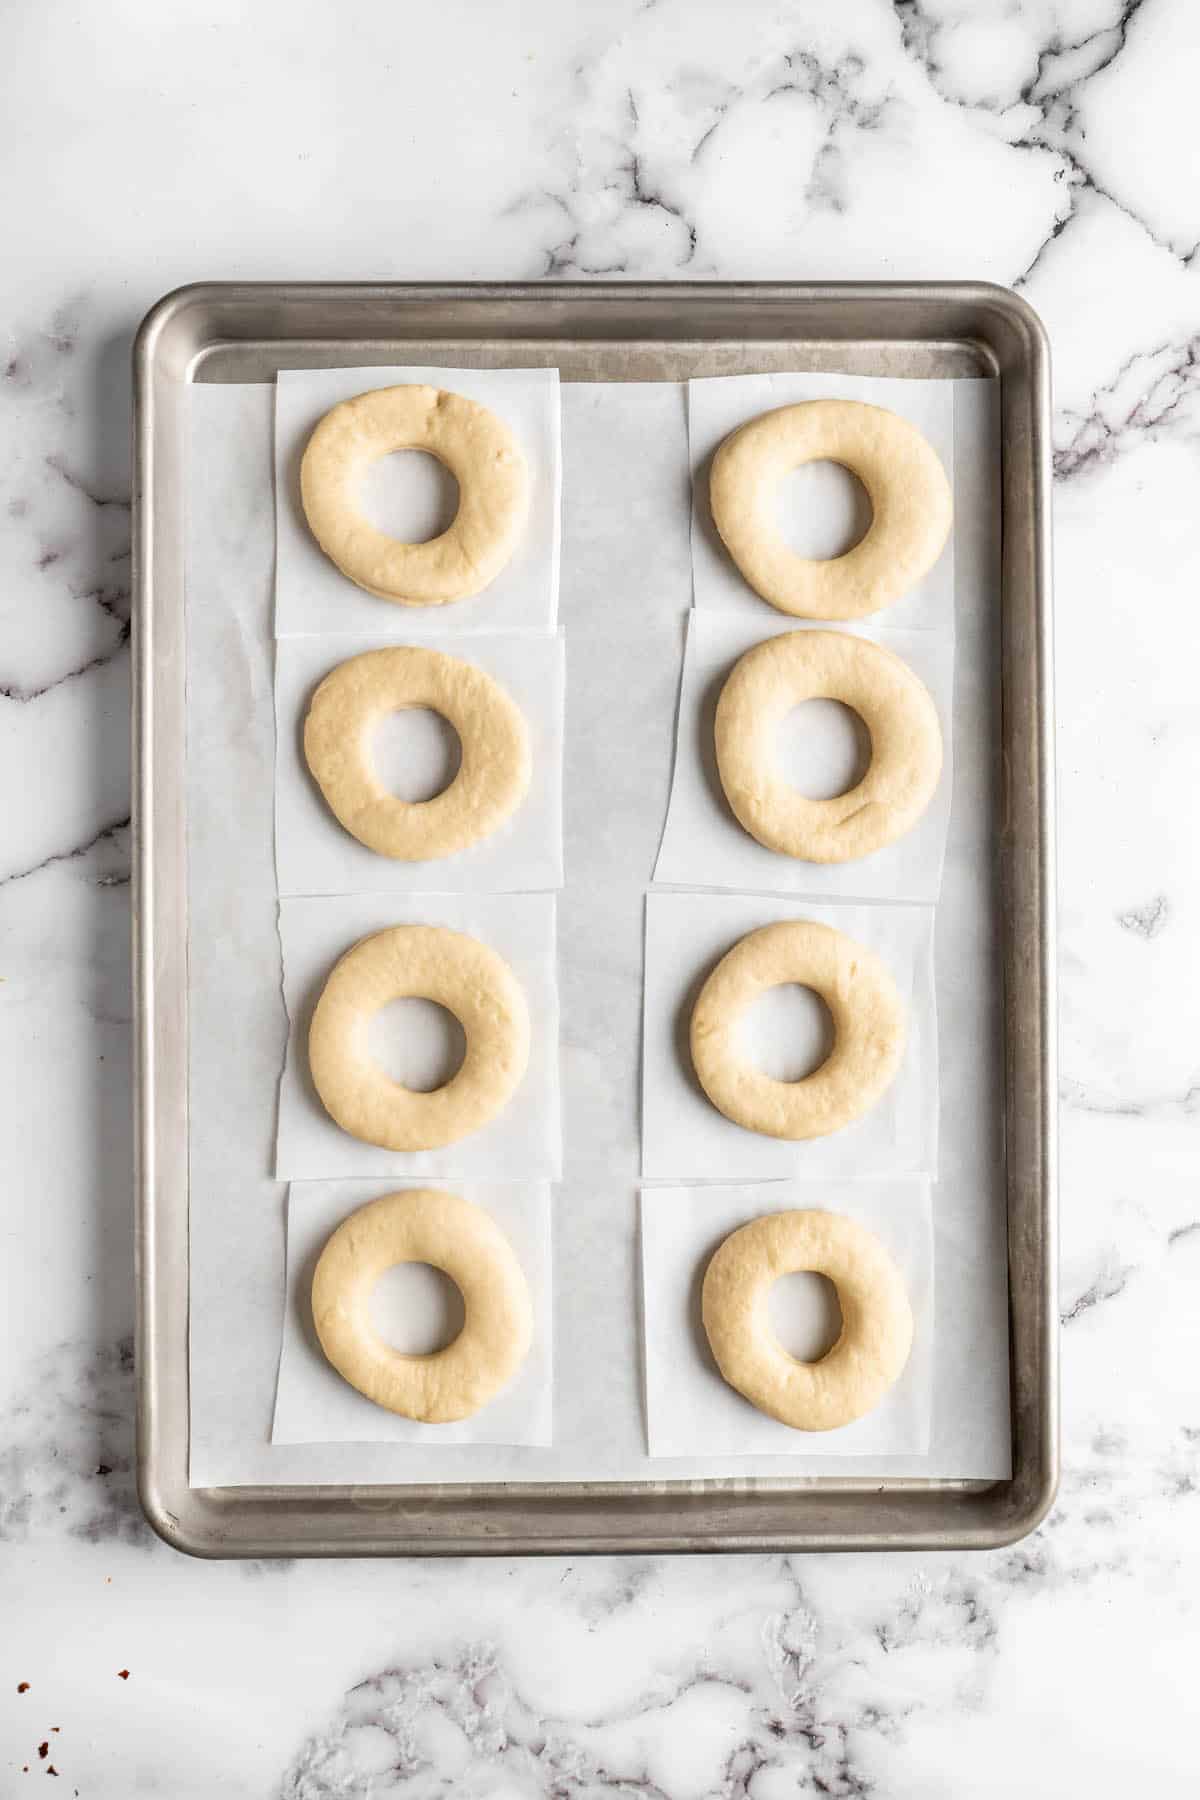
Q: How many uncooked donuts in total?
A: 8